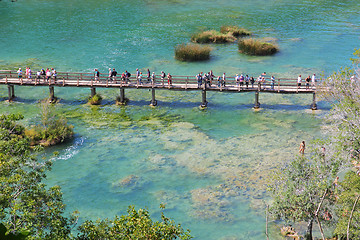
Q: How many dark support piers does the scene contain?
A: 8